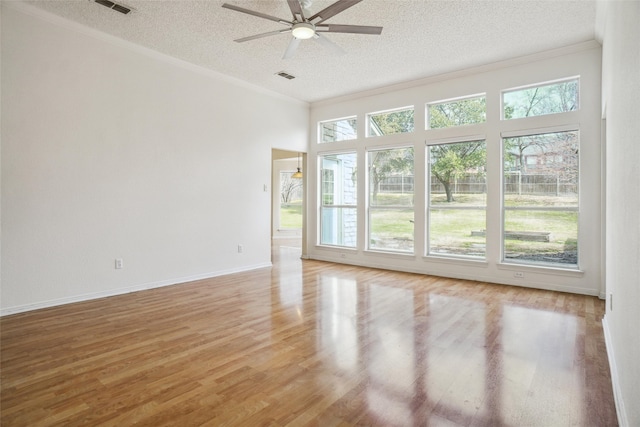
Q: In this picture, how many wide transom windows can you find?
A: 4